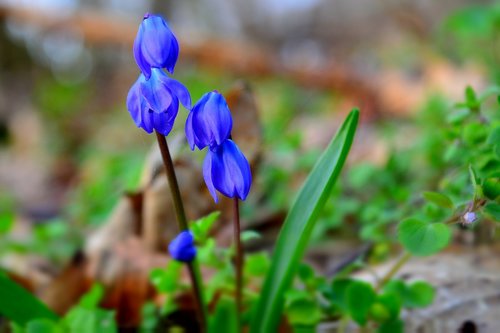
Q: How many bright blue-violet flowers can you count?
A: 5